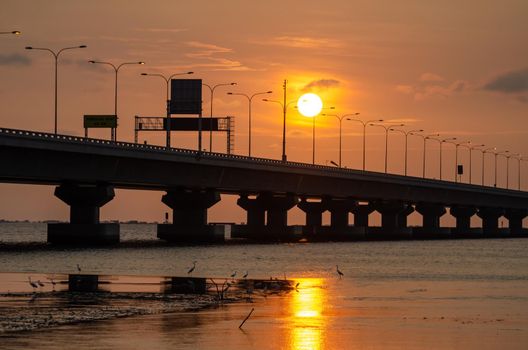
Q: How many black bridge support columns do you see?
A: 12